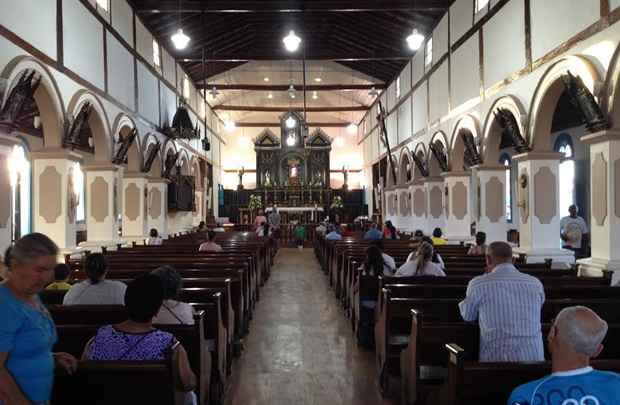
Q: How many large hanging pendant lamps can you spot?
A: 3